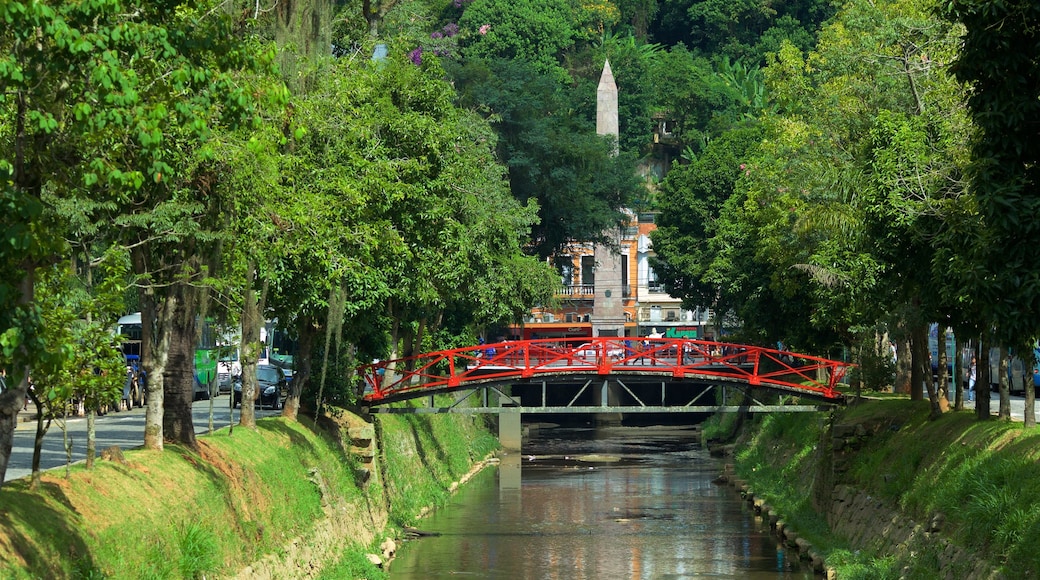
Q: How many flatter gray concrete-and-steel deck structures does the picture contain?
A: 1